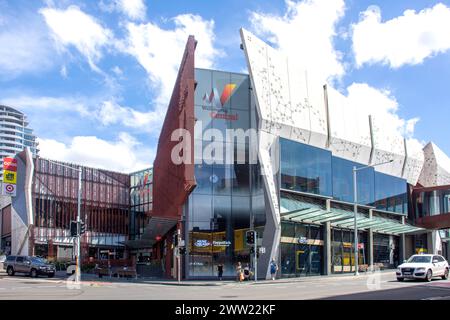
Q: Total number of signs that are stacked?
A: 3